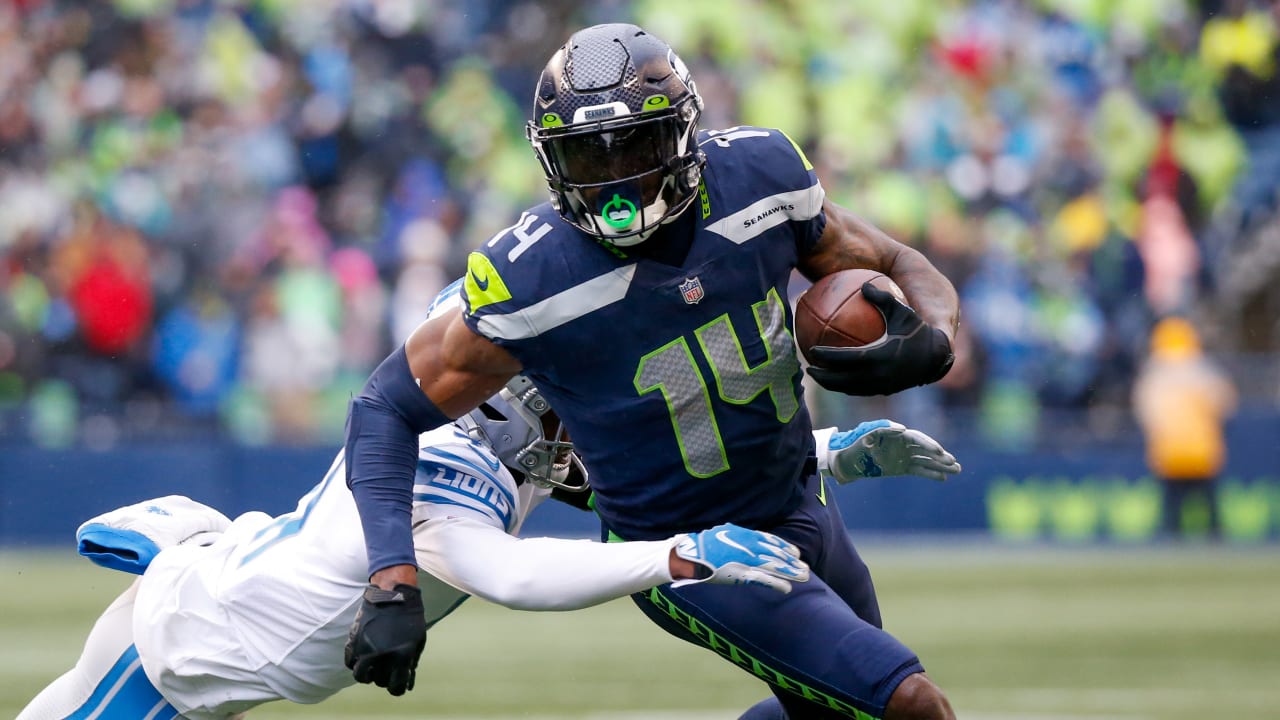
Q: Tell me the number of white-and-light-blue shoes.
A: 0